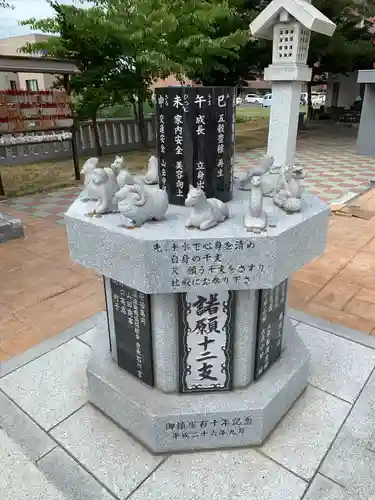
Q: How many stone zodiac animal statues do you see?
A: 10